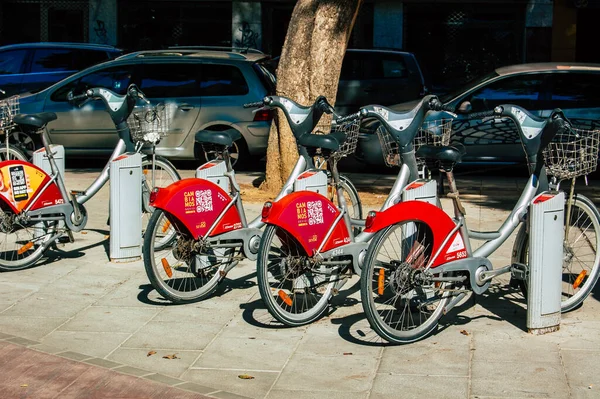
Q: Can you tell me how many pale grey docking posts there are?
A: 6